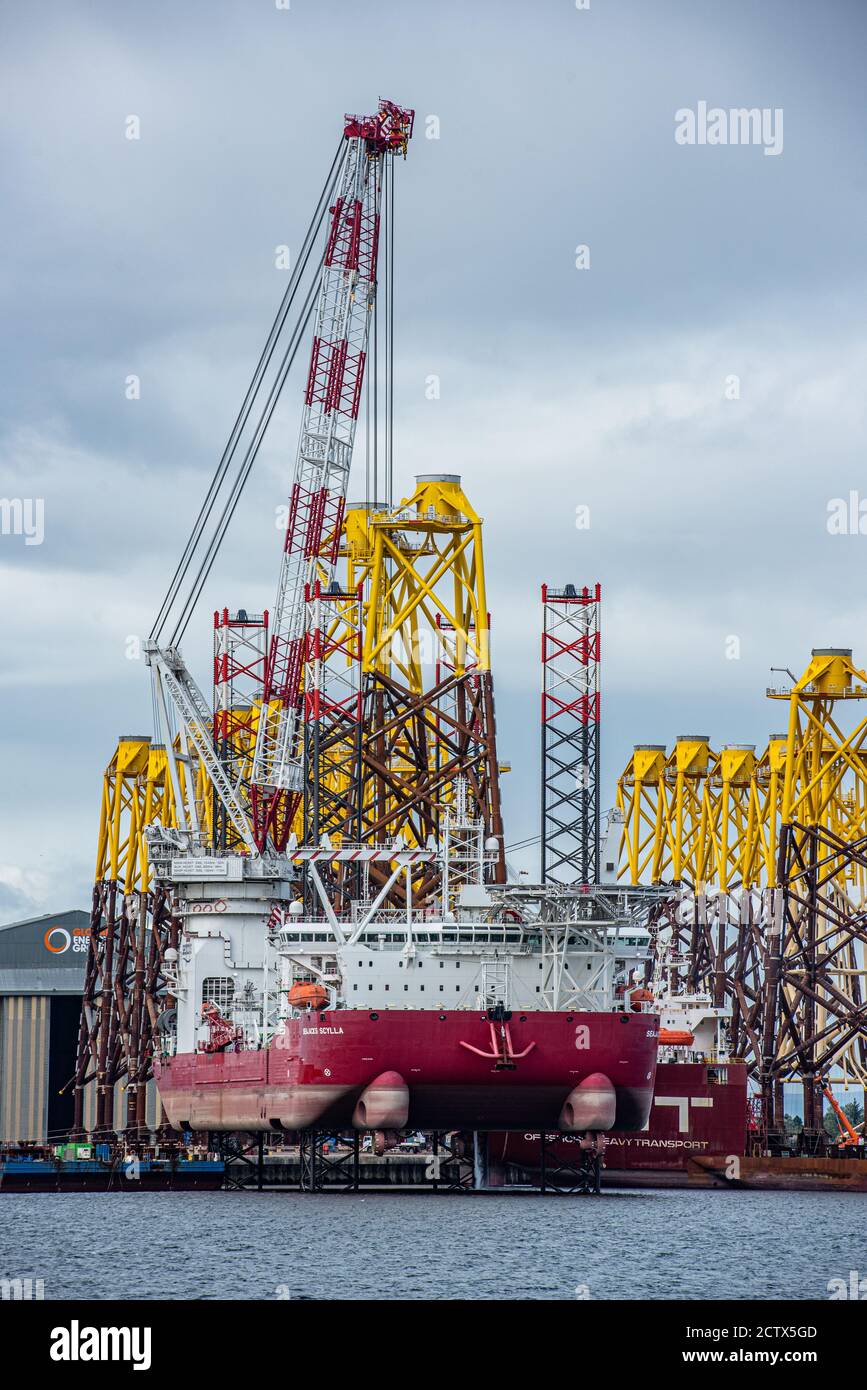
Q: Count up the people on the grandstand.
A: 0